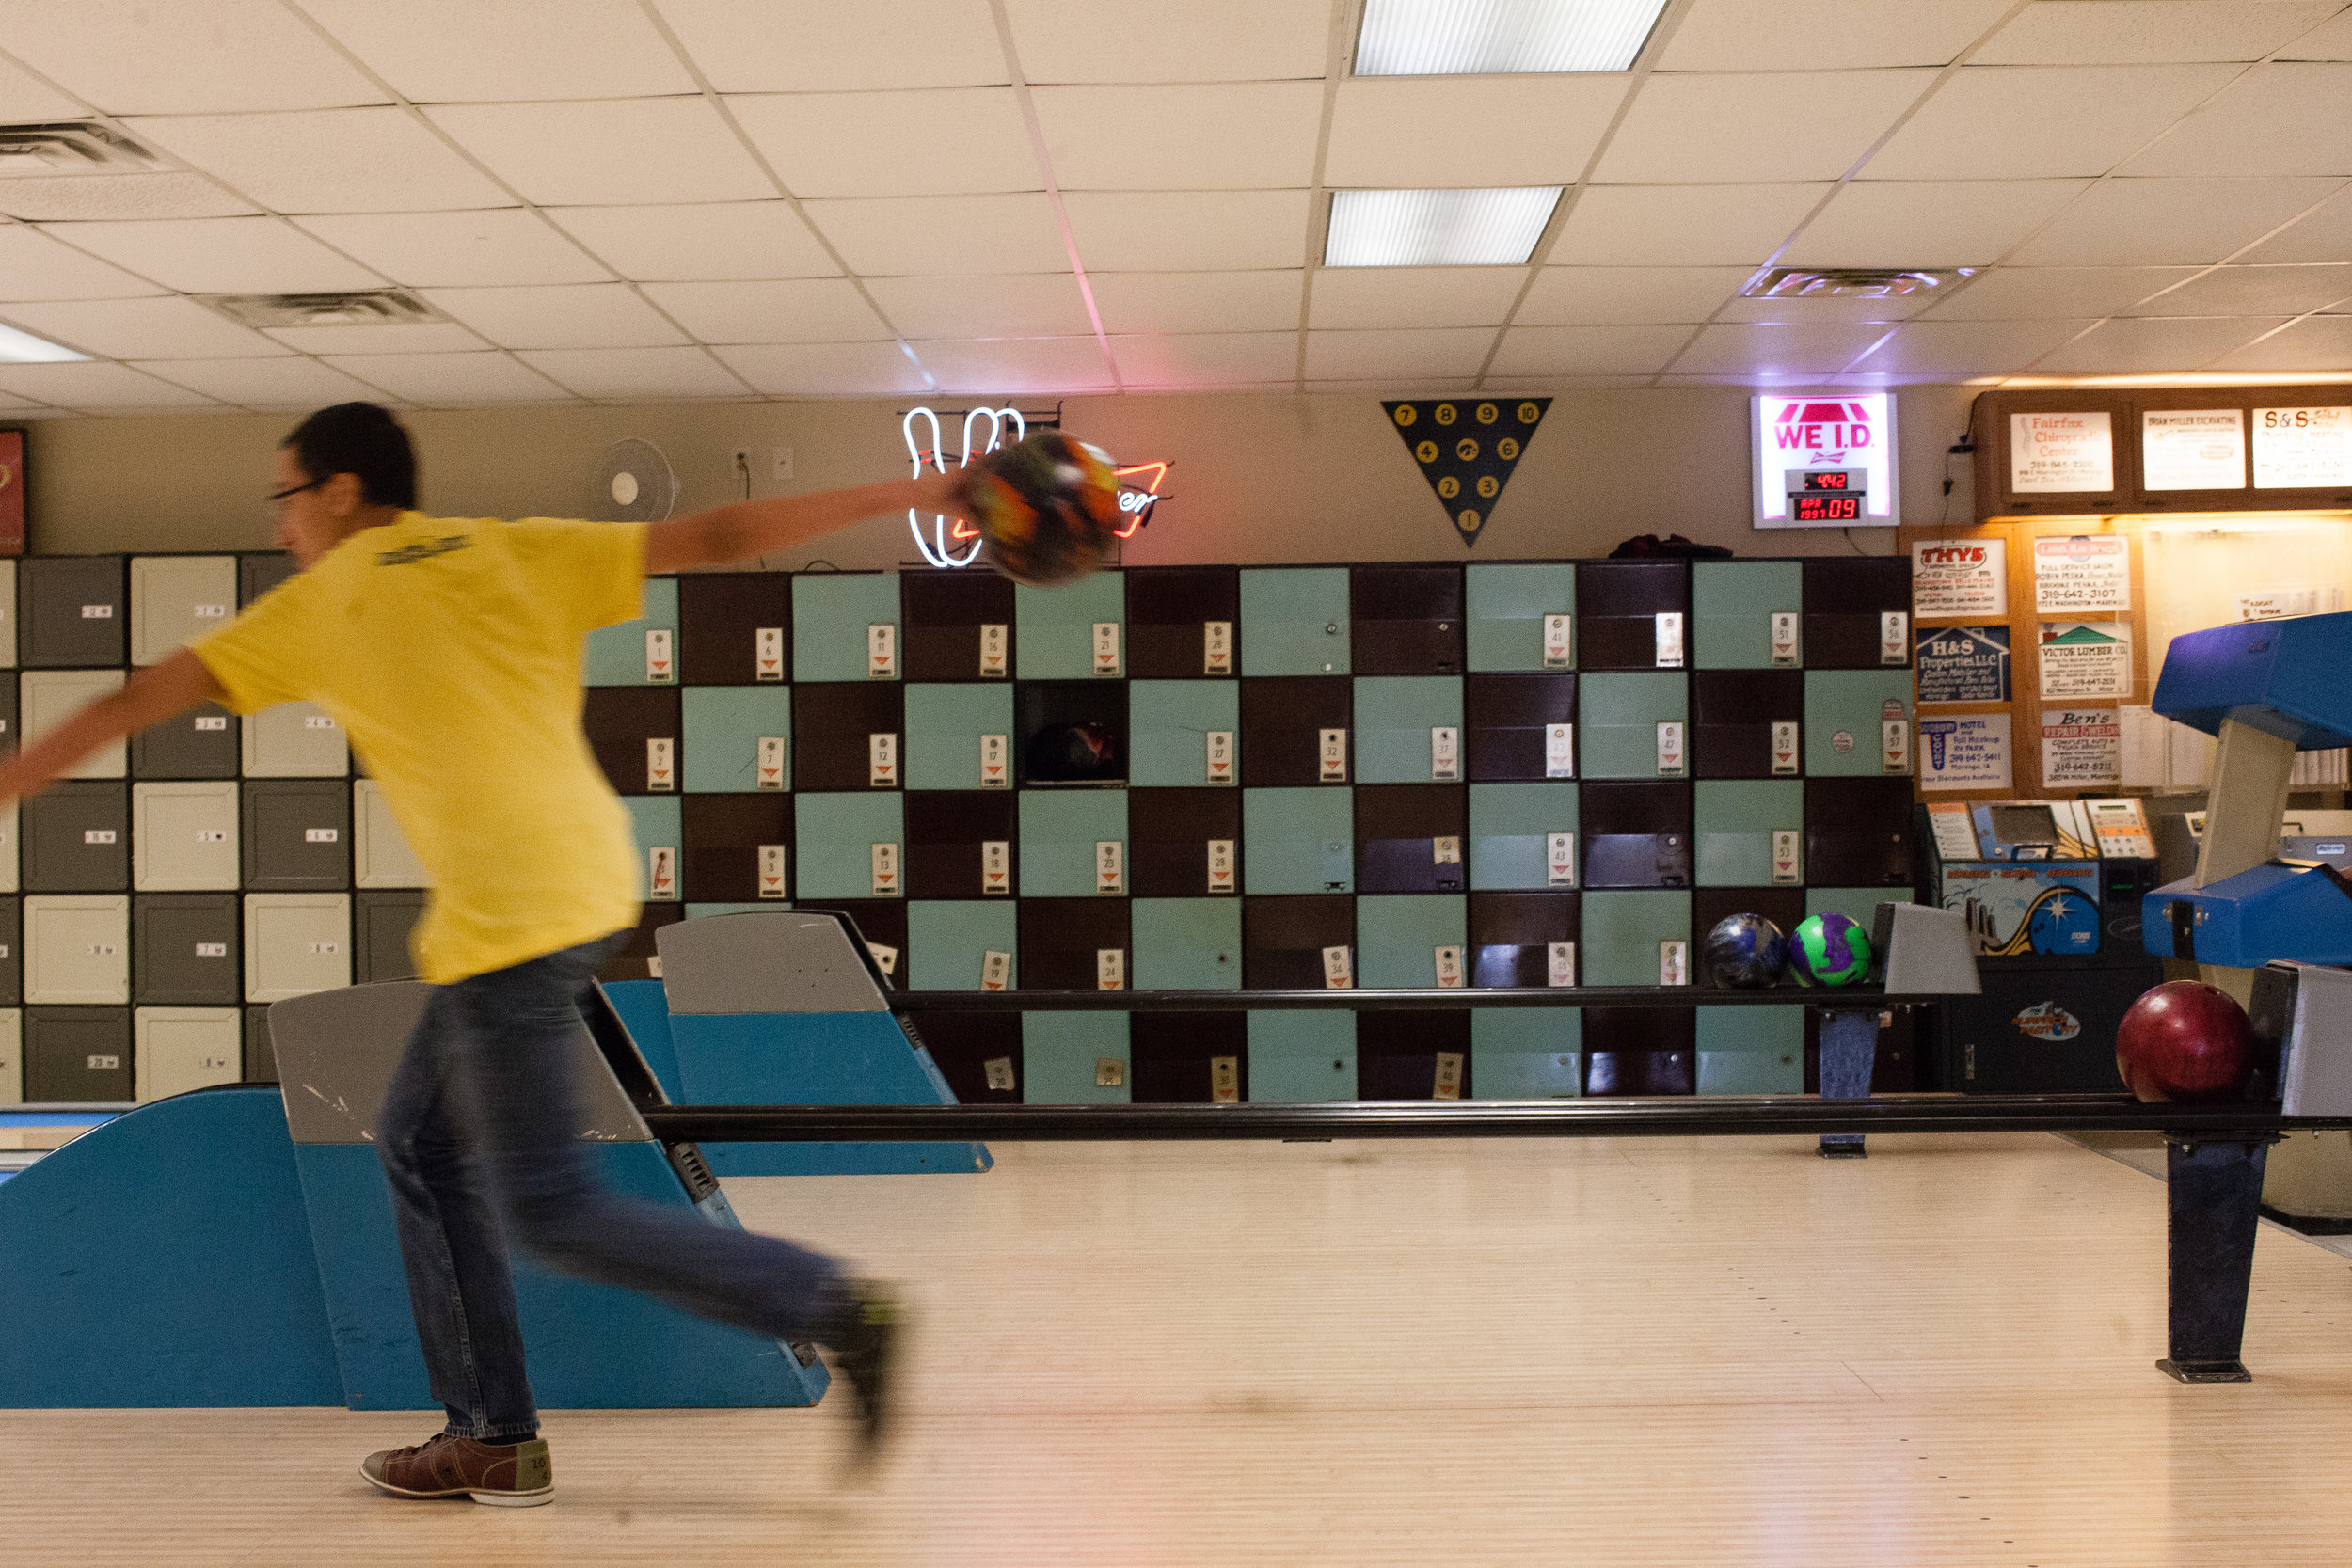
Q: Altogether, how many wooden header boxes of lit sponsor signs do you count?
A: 1